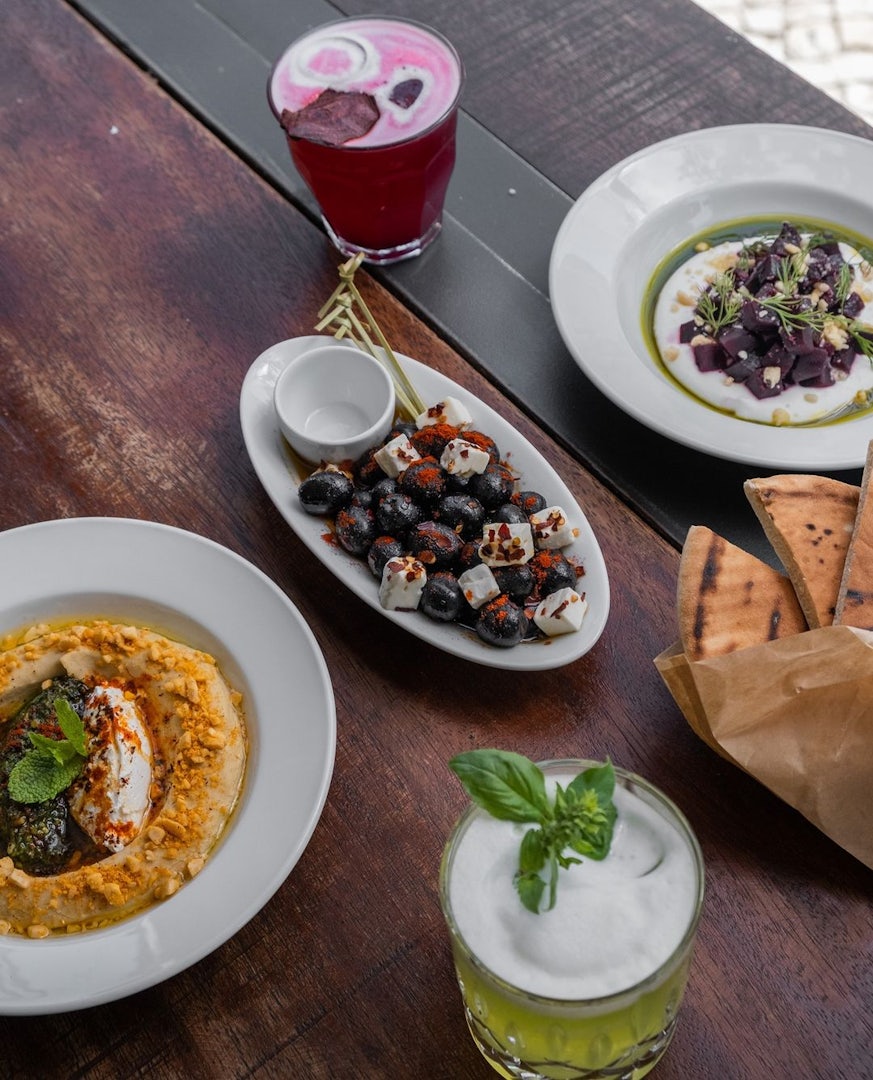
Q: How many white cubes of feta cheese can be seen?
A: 8